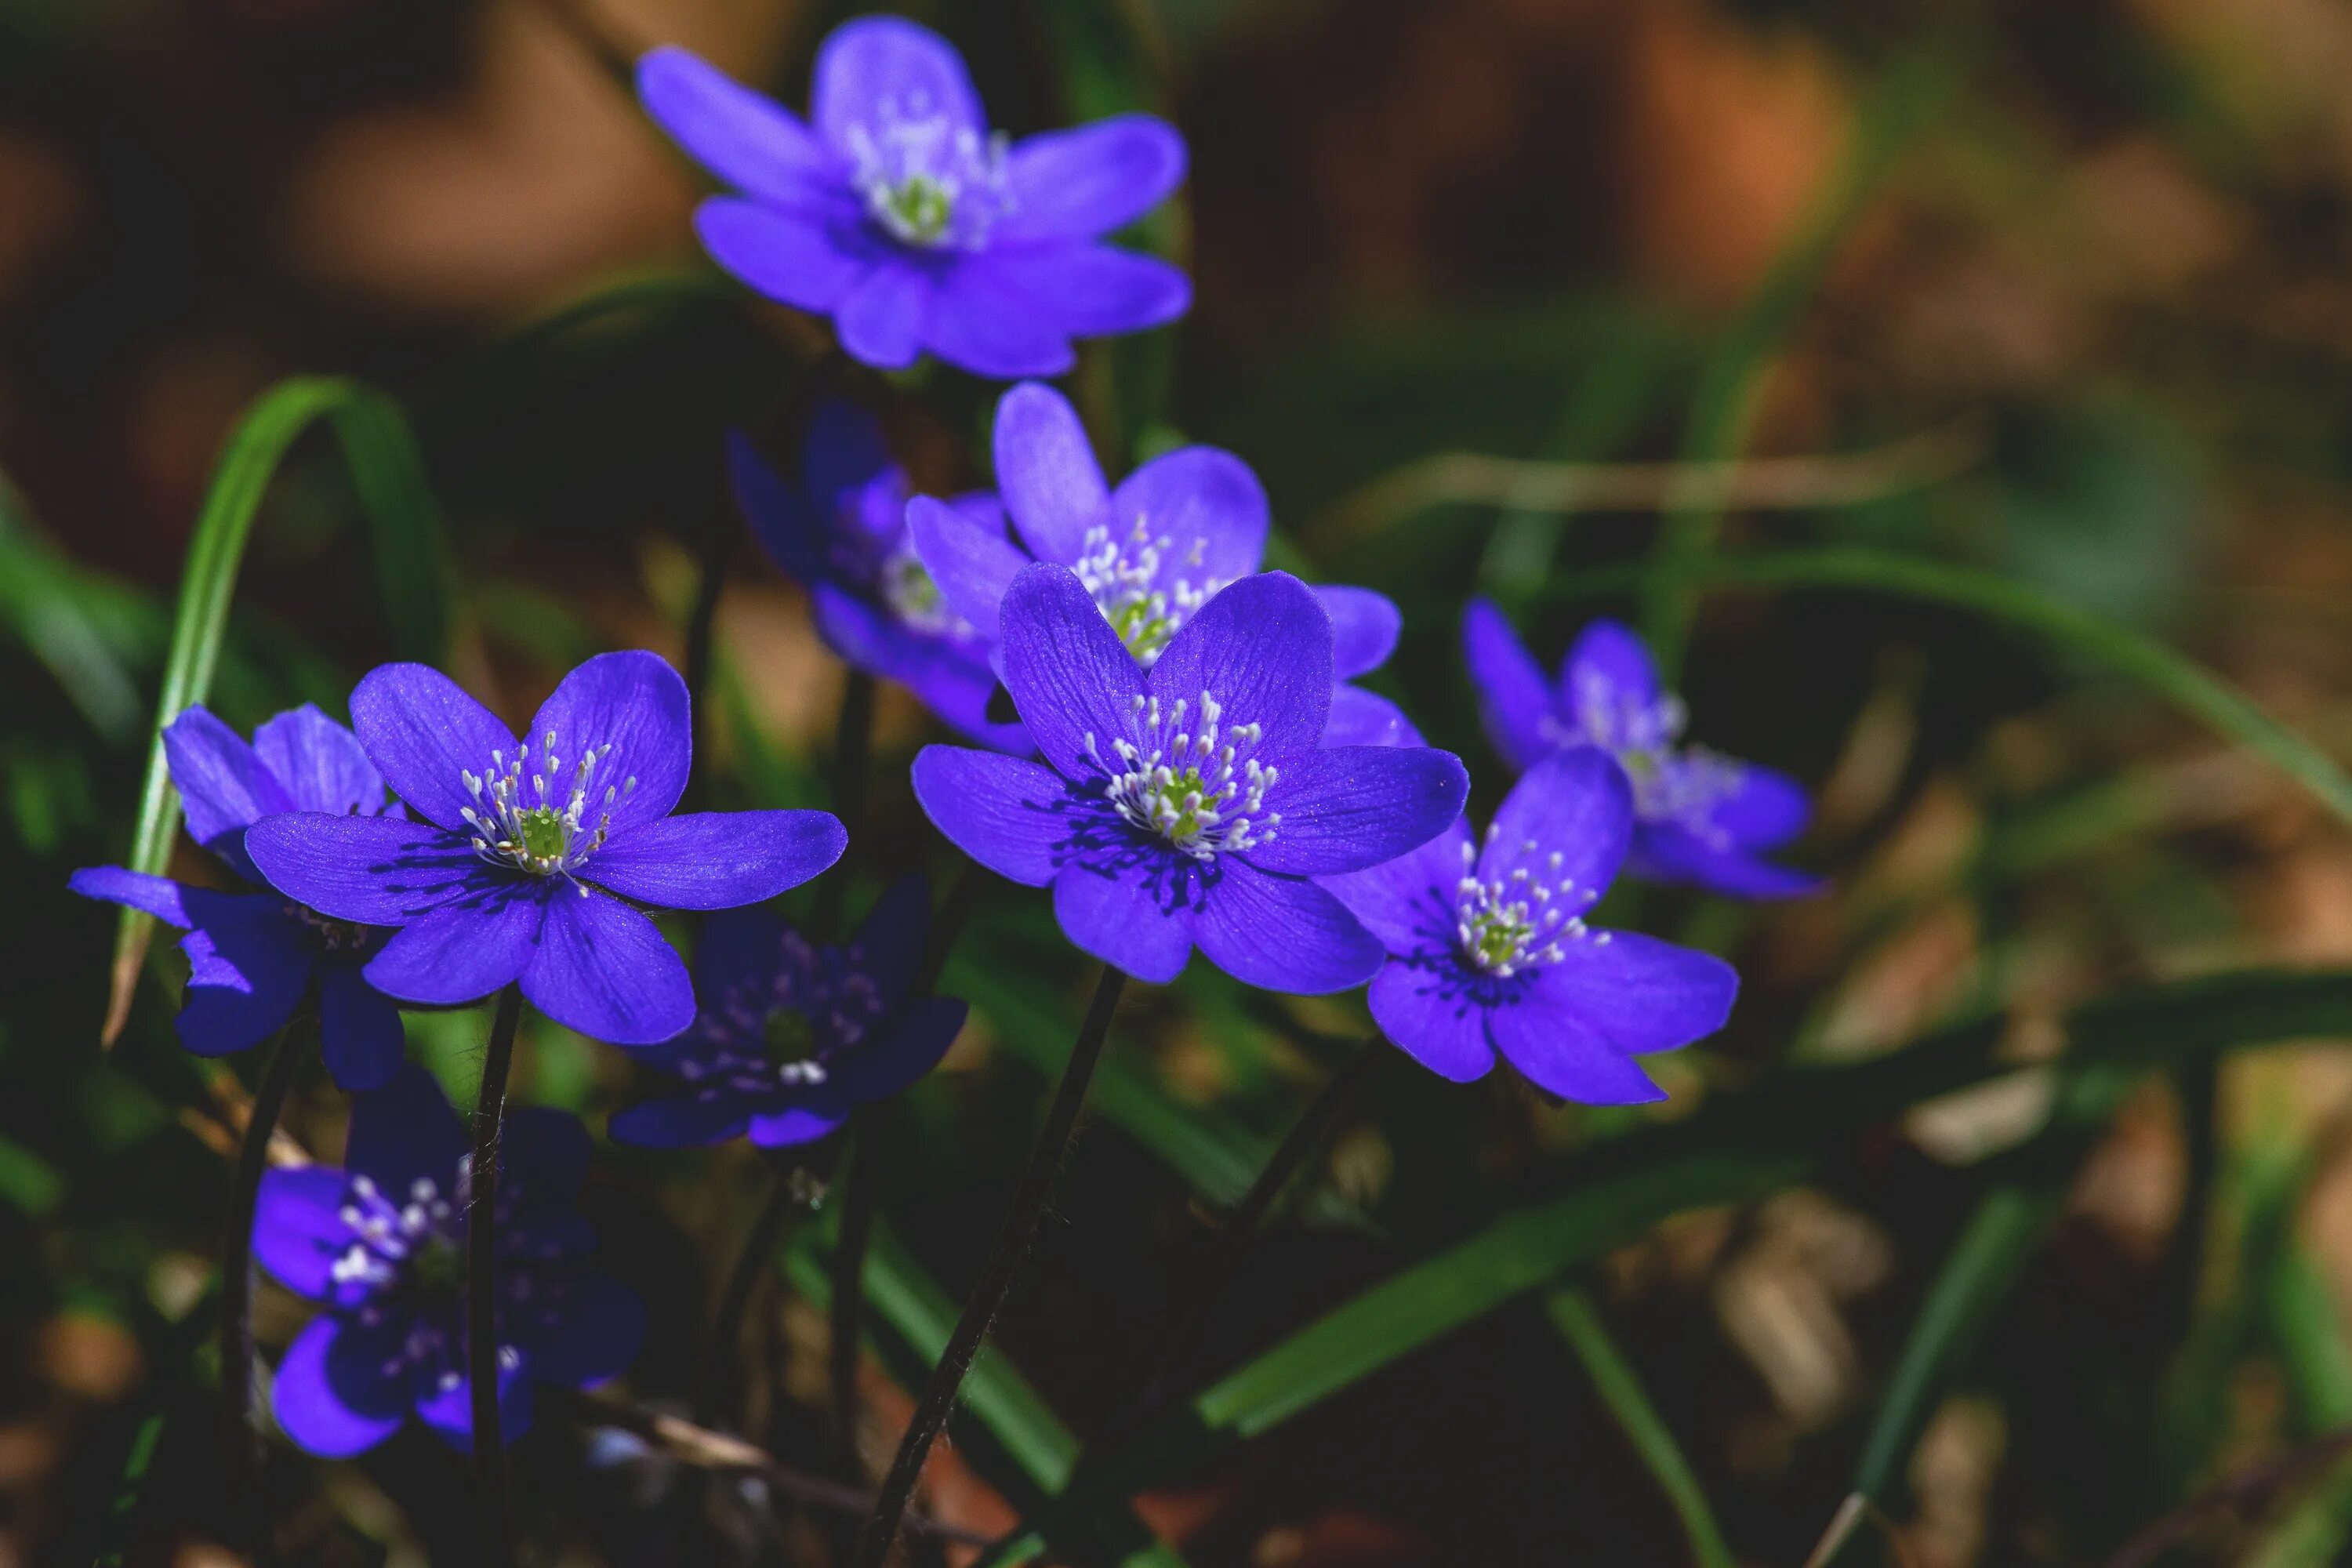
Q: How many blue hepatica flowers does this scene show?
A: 10